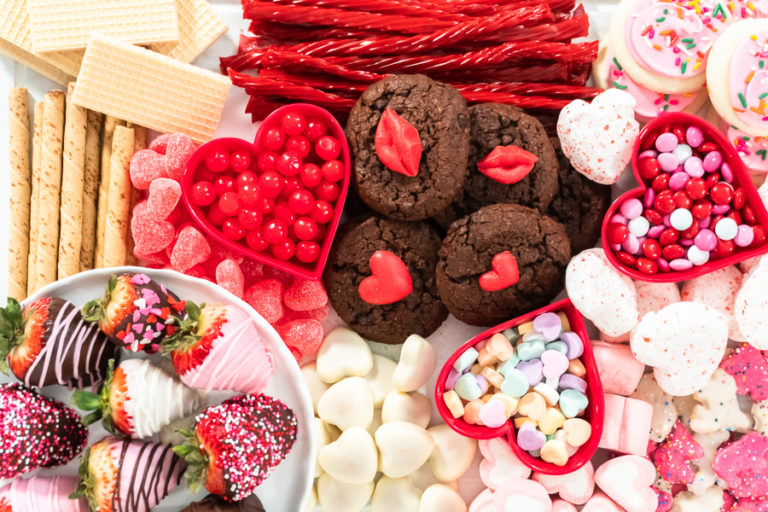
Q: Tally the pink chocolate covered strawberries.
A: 3